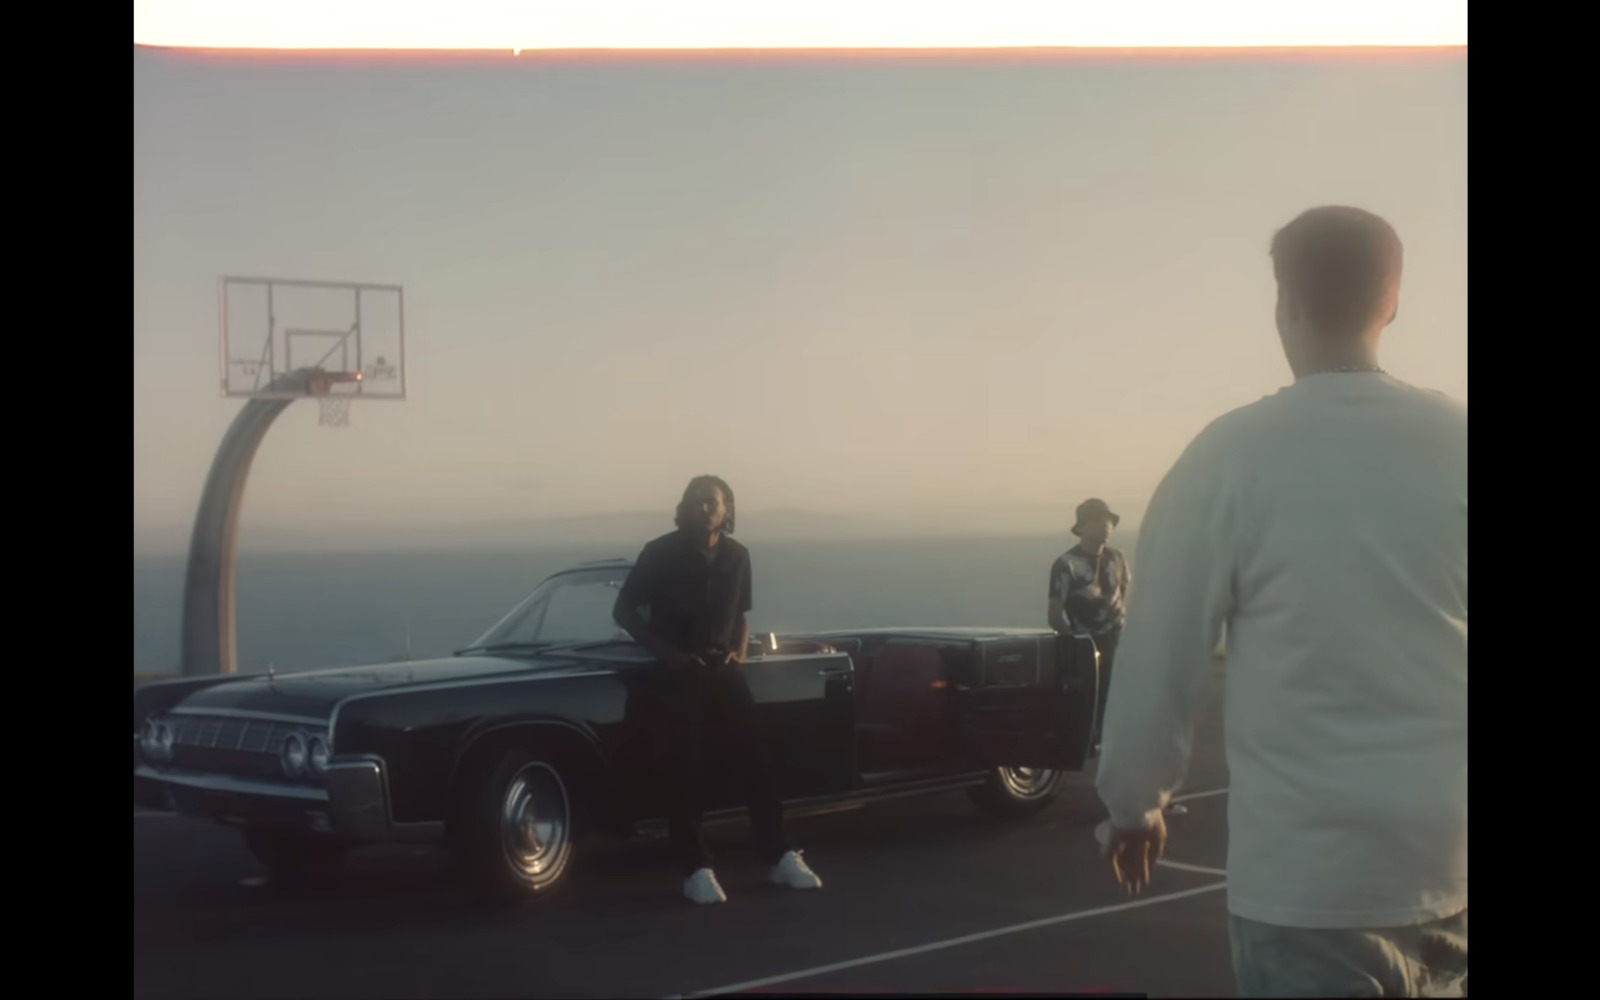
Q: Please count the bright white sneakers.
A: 2